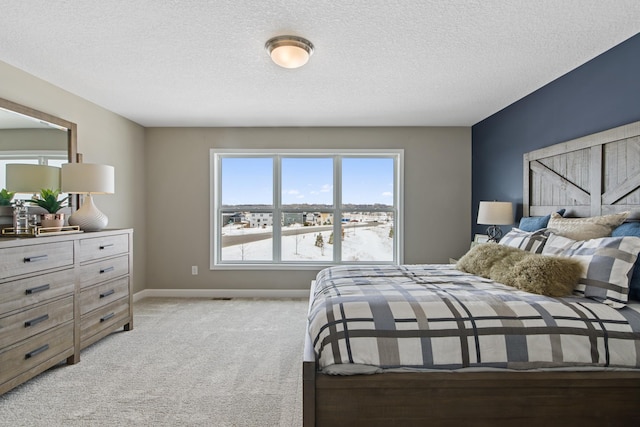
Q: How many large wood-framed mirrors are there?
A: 1